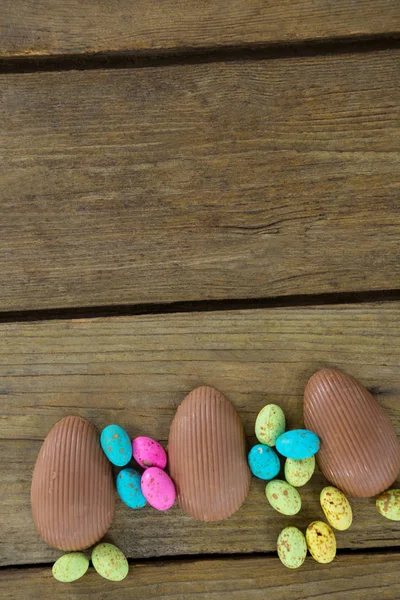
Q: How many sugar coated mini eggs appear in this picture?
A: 15